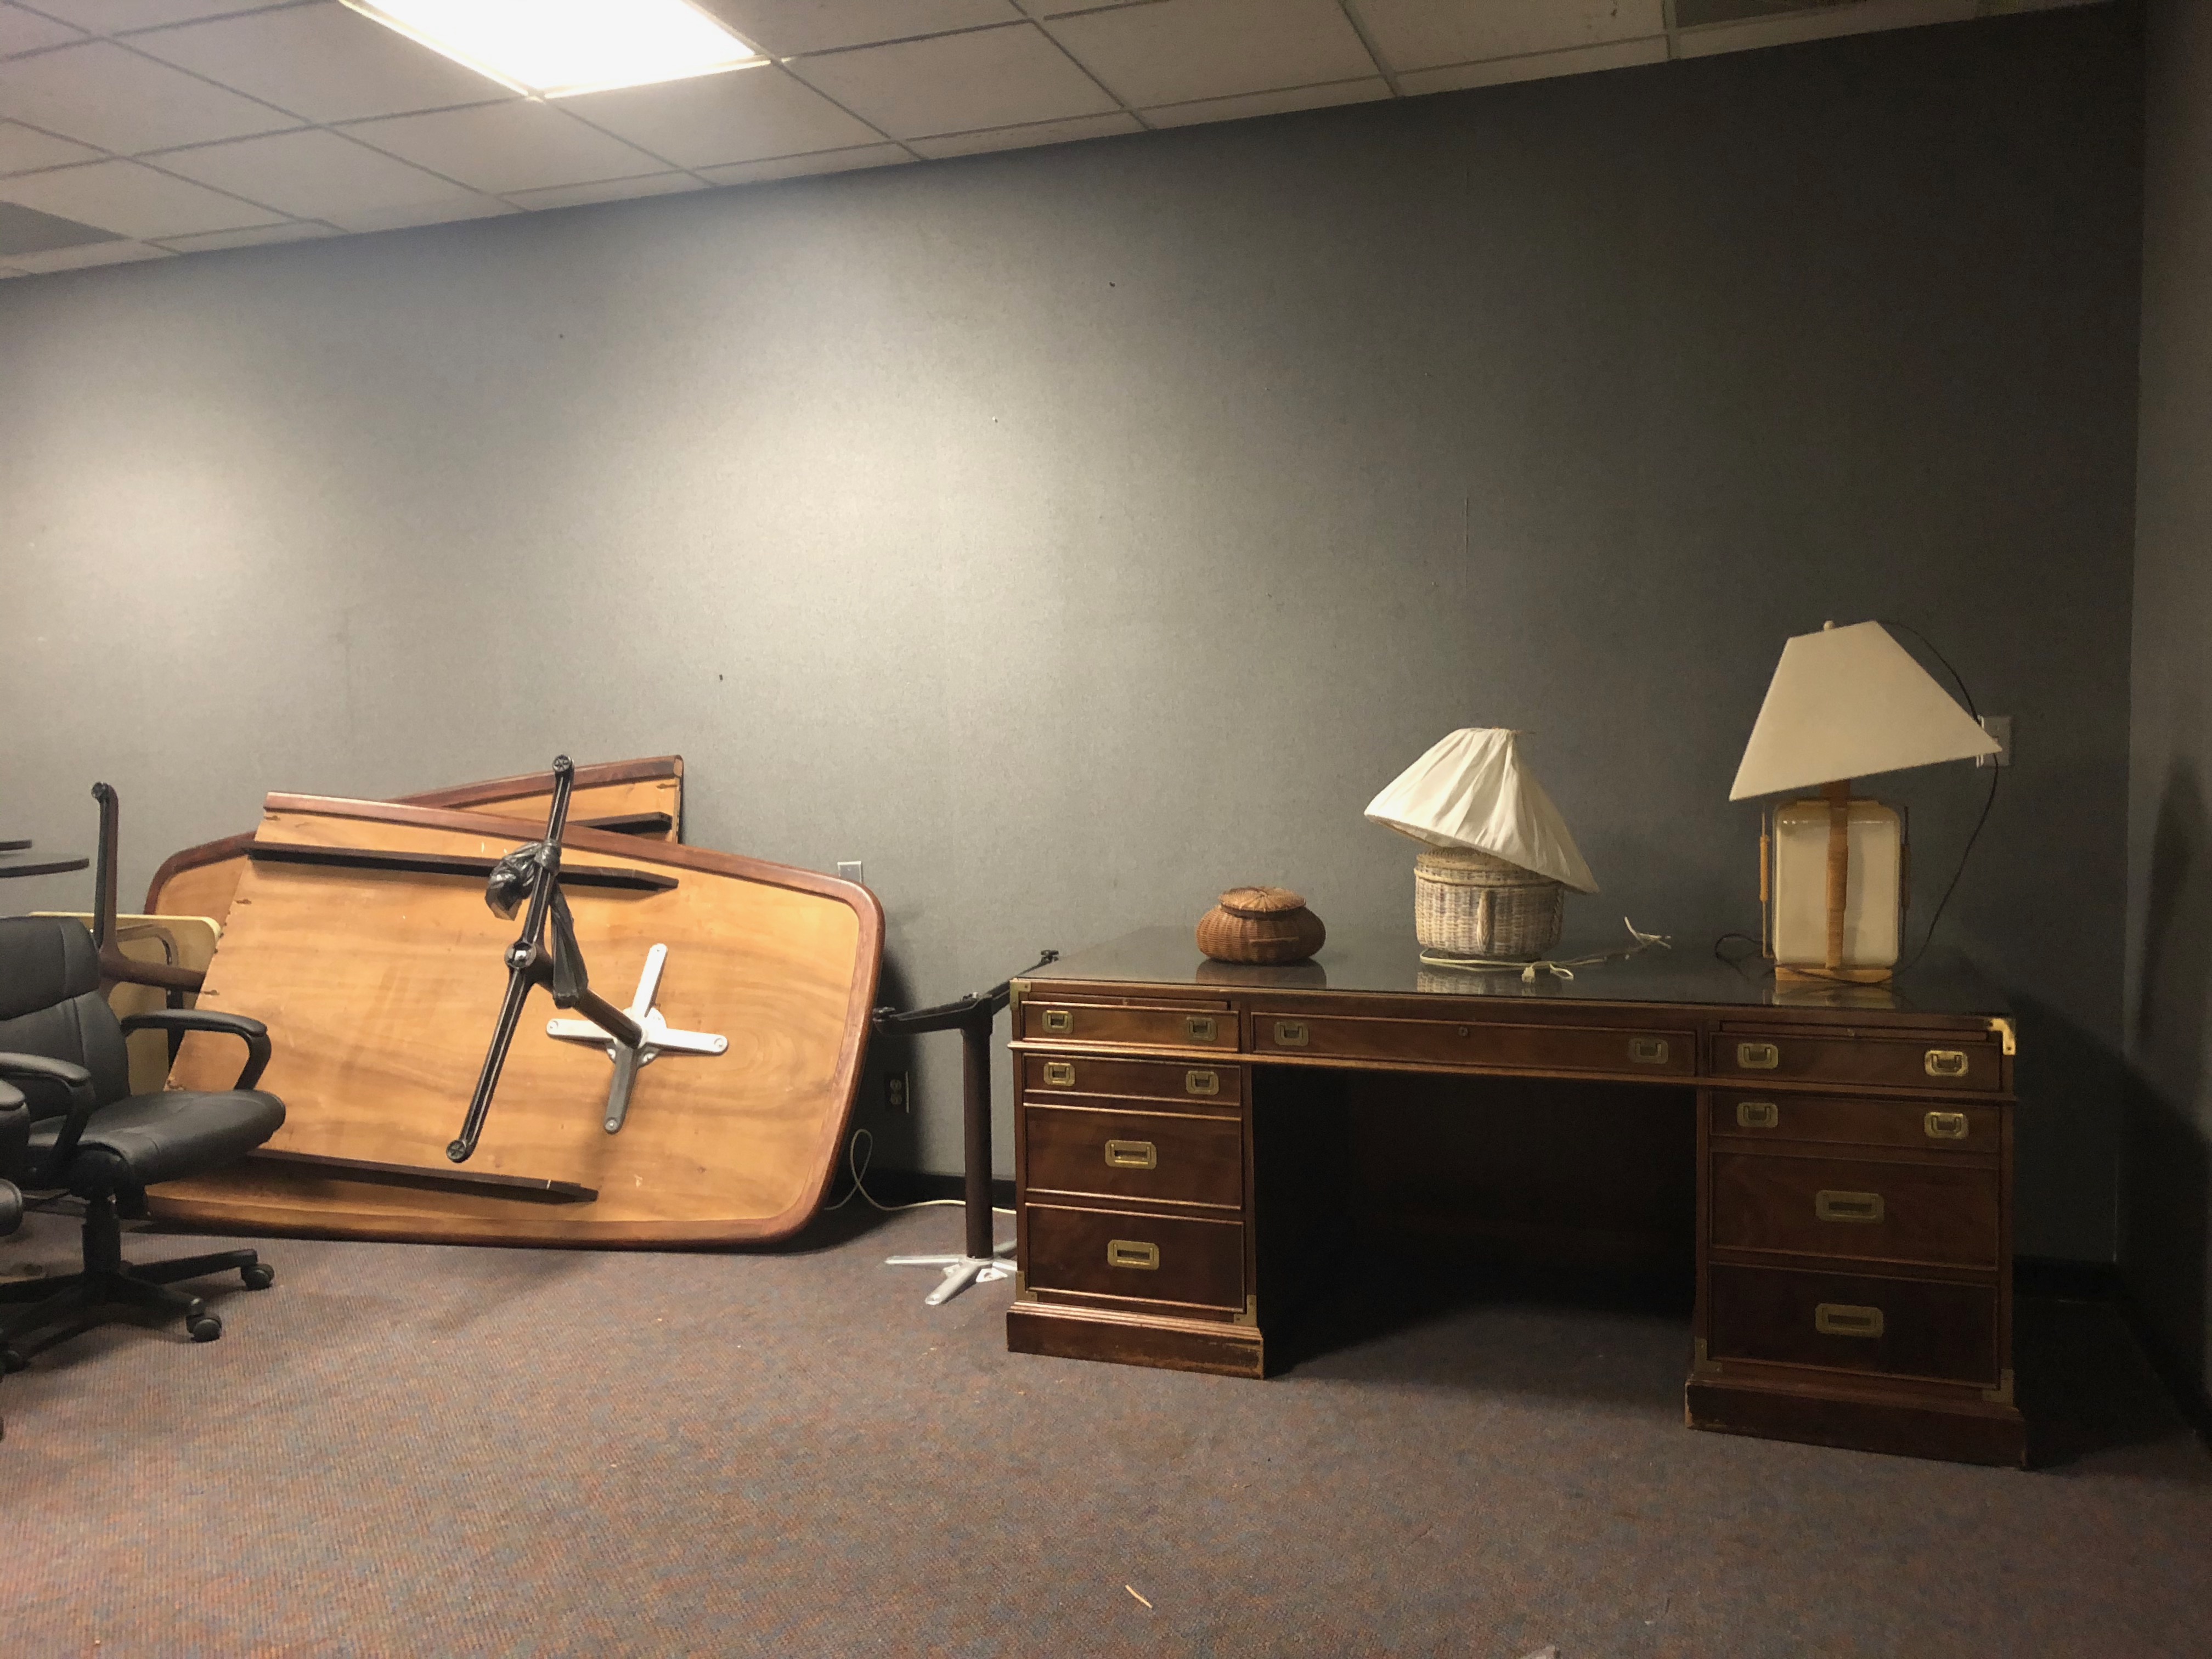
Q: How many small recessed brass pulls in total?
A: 10